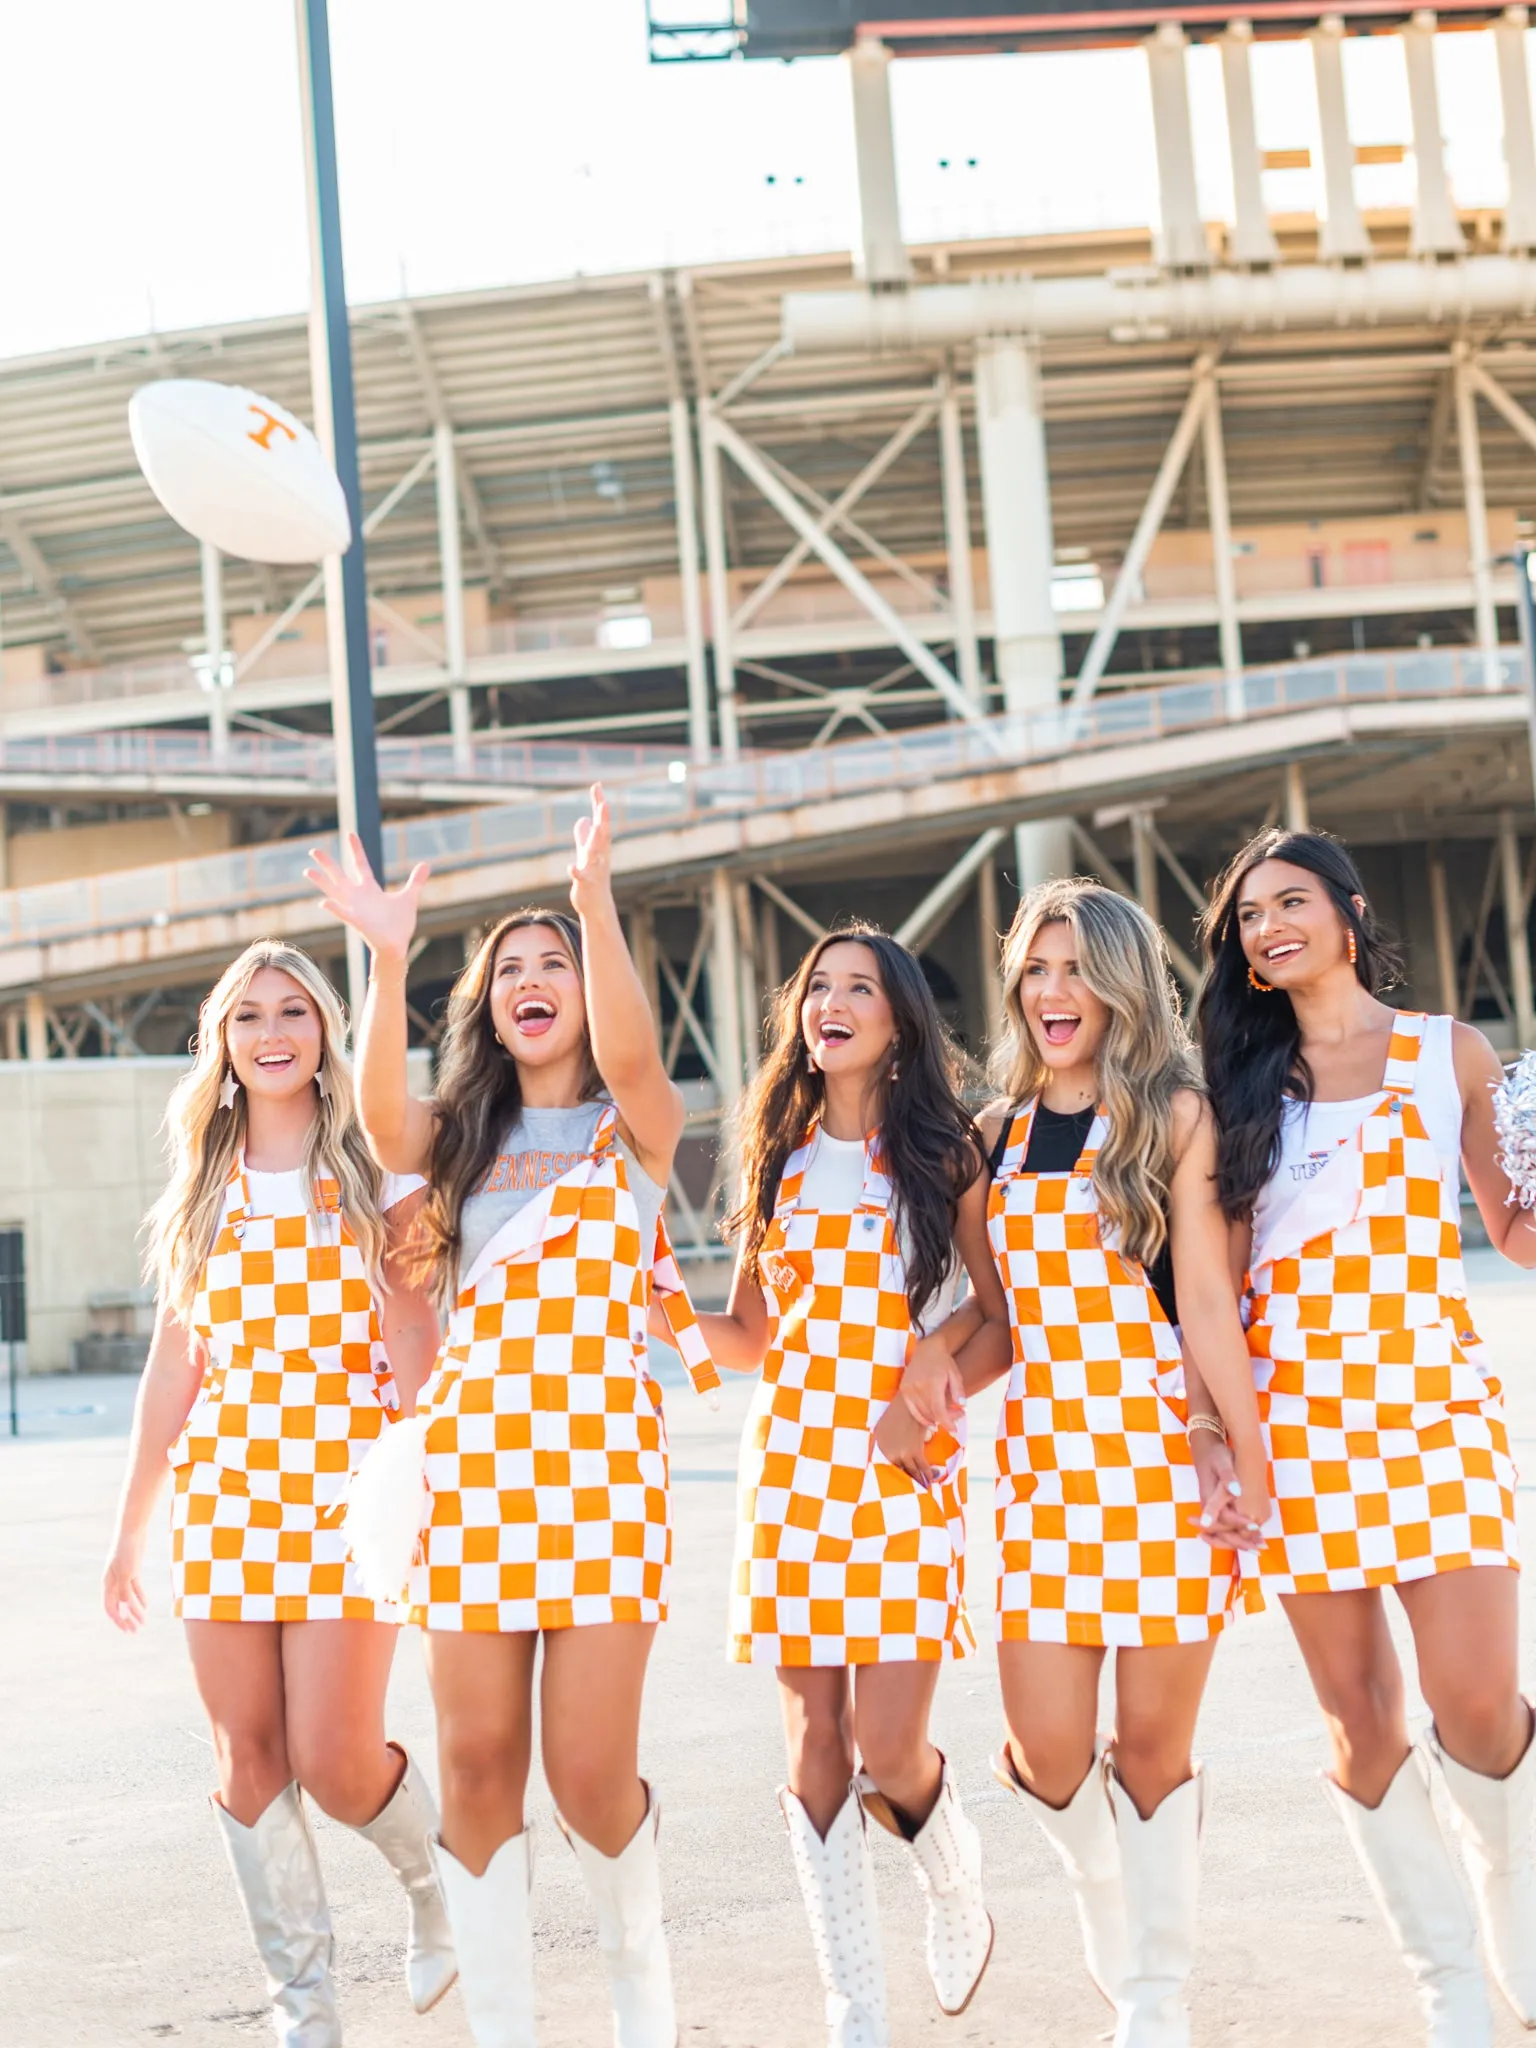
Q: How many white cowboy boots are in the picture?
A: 8